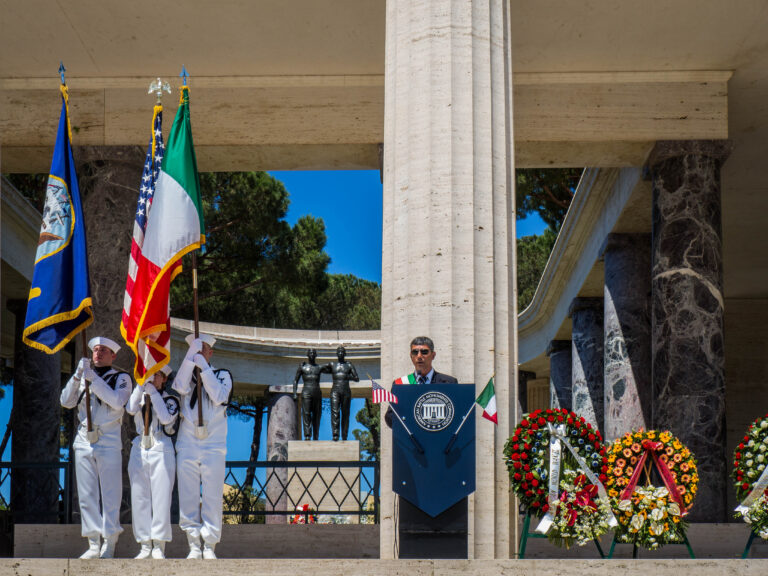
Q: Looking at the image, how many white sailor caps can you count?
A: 3